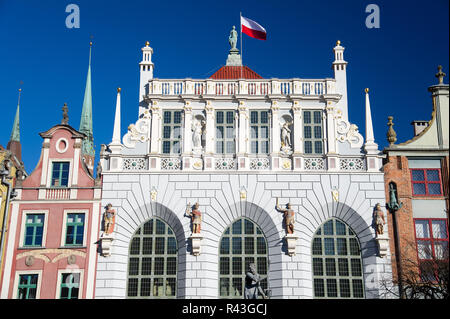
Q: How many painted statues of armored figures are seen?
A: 4